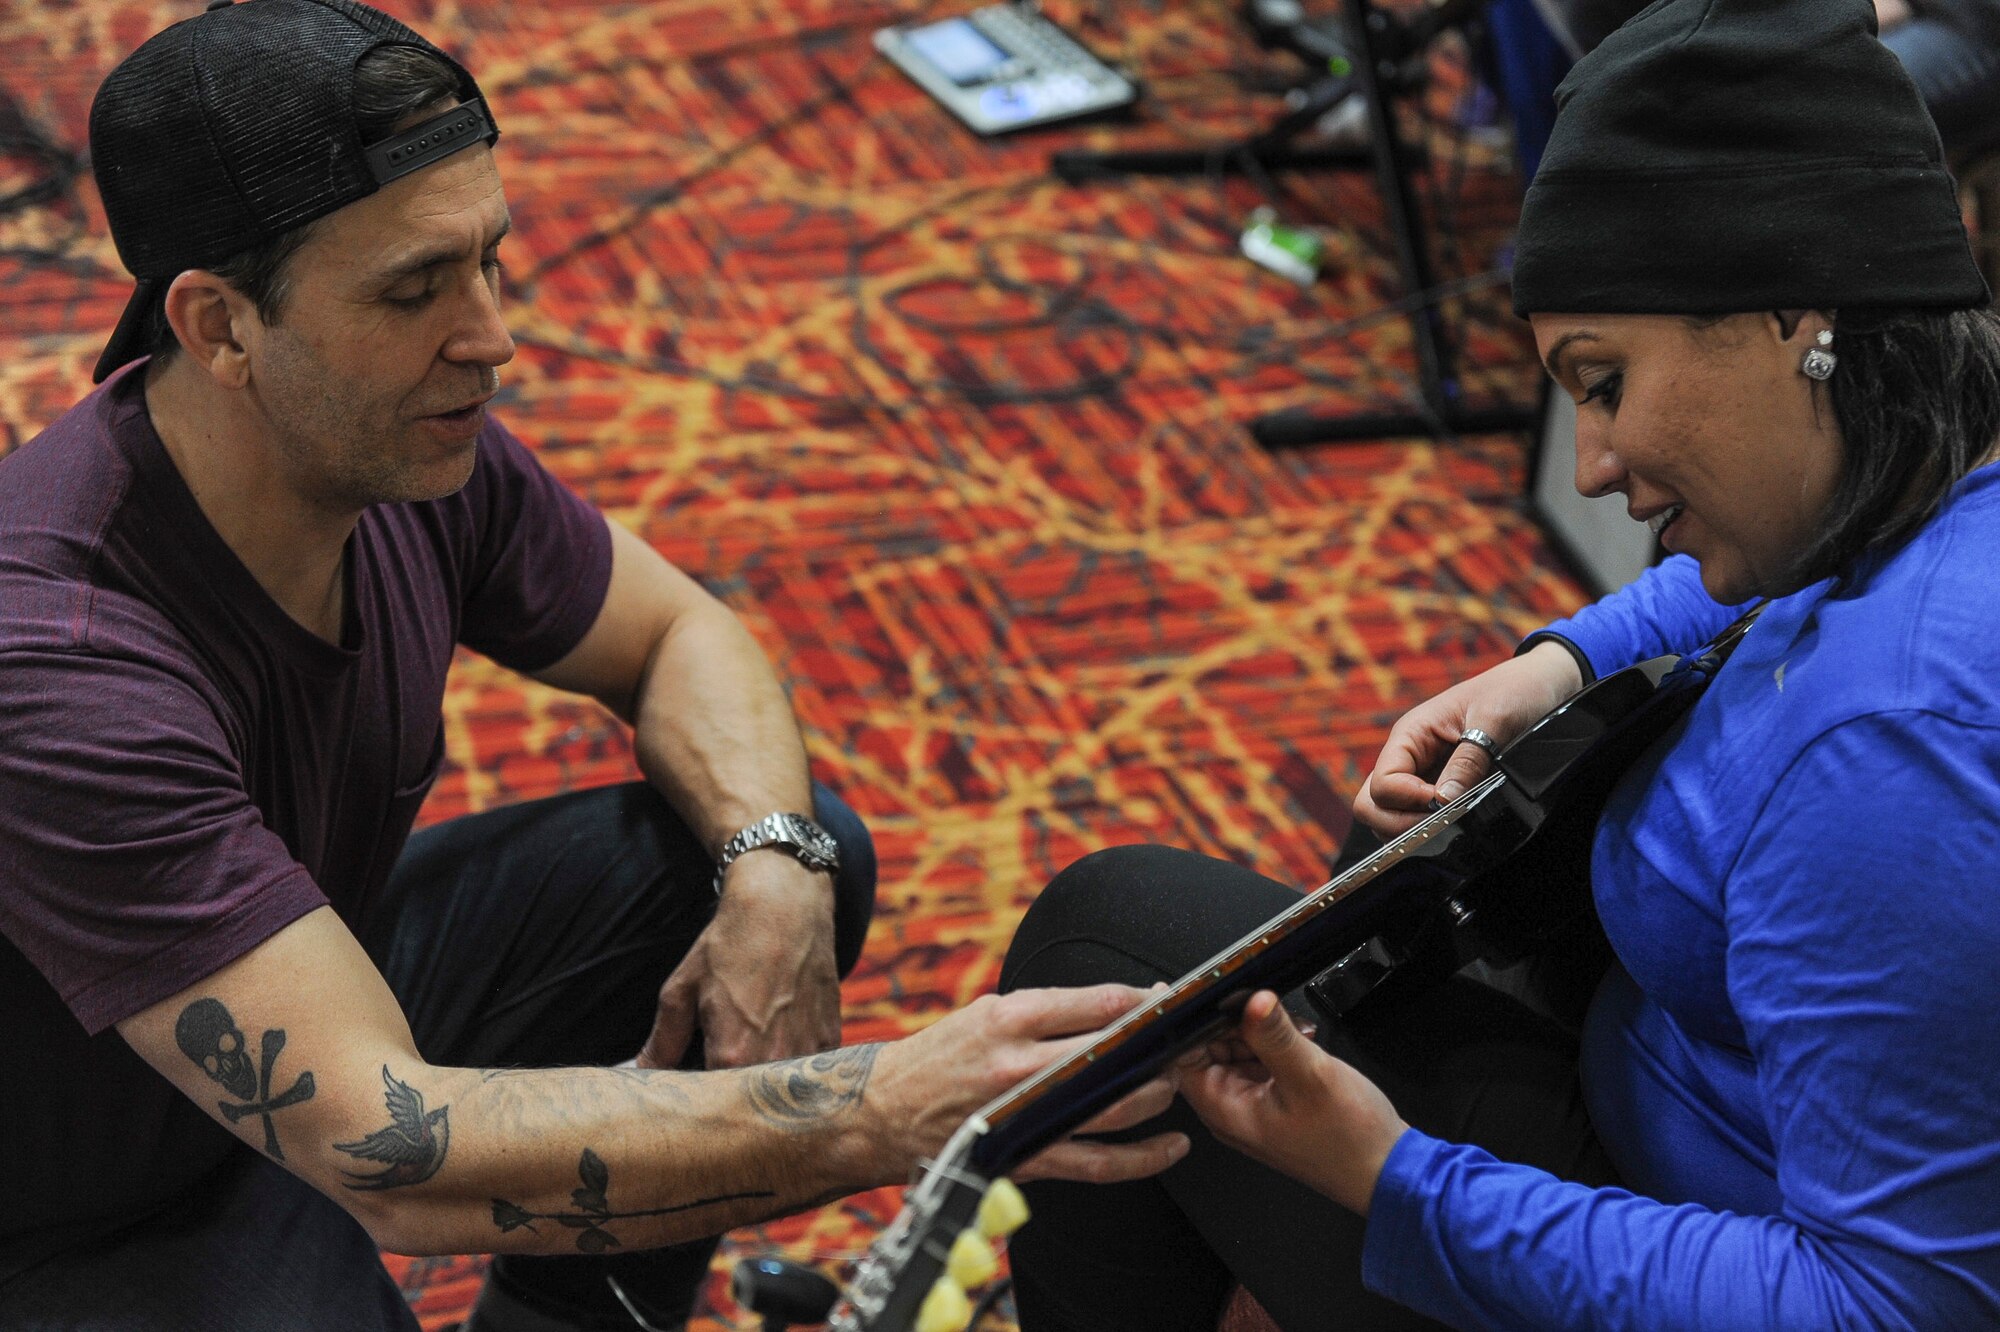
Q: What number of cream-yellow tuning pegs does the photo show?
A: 3